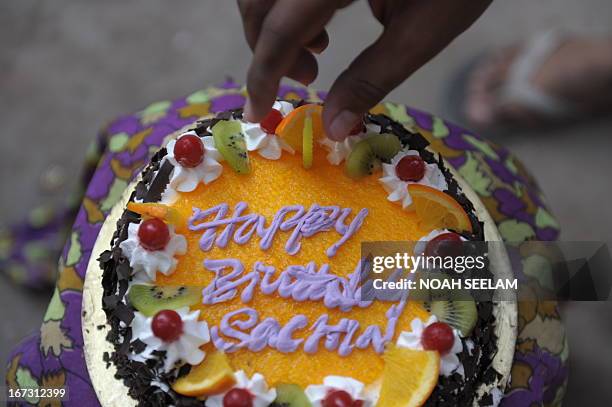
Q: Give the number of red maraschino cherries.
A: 10